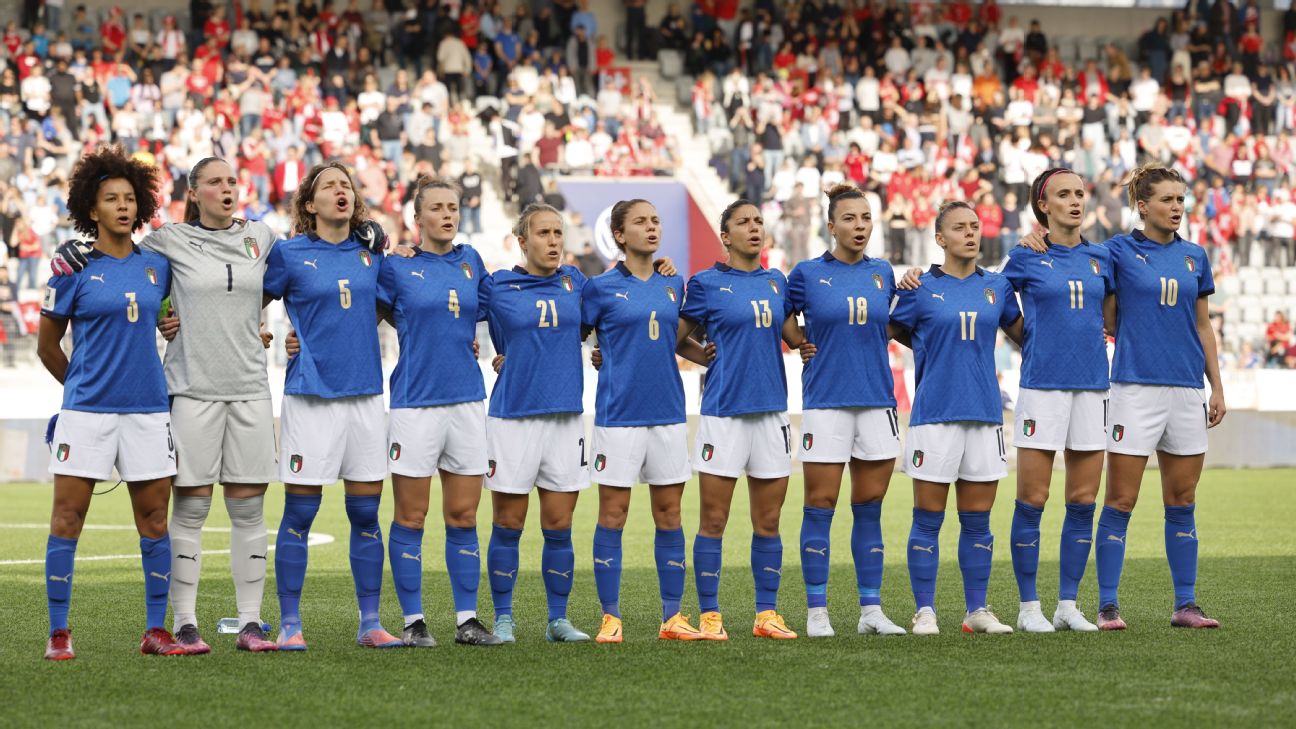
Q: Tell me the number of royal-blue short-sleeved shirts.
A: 10